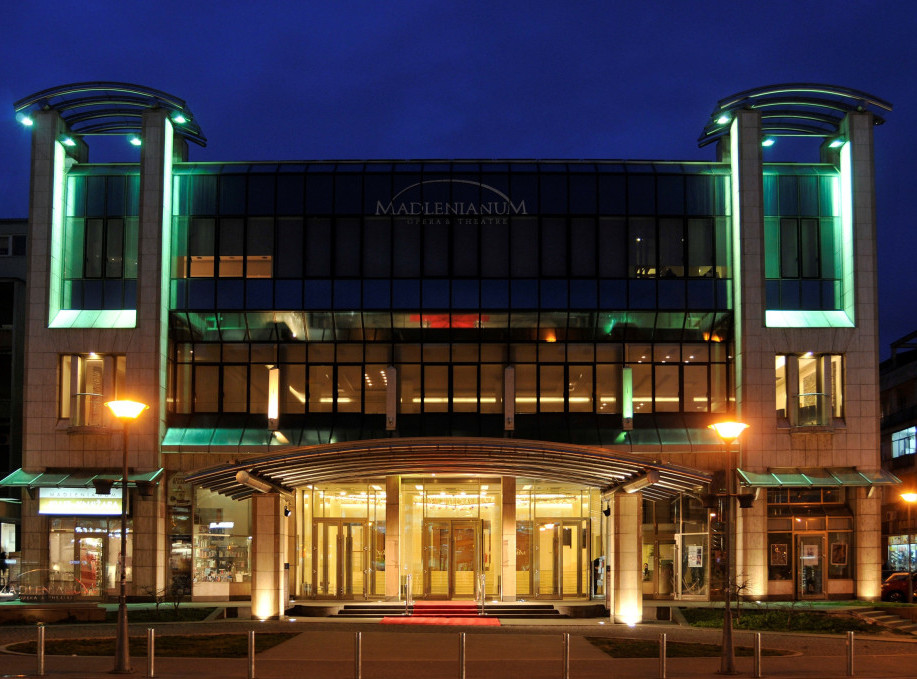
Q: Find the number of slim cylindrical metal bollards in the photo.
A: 9